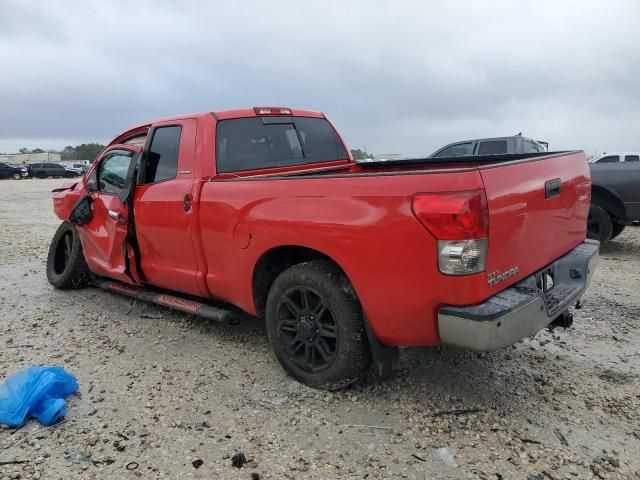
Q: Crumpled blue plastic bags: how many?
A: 1